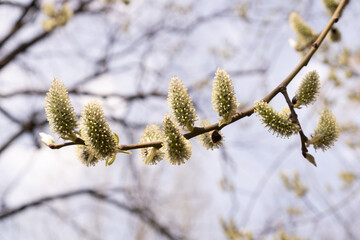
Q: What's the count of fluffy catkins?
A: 11